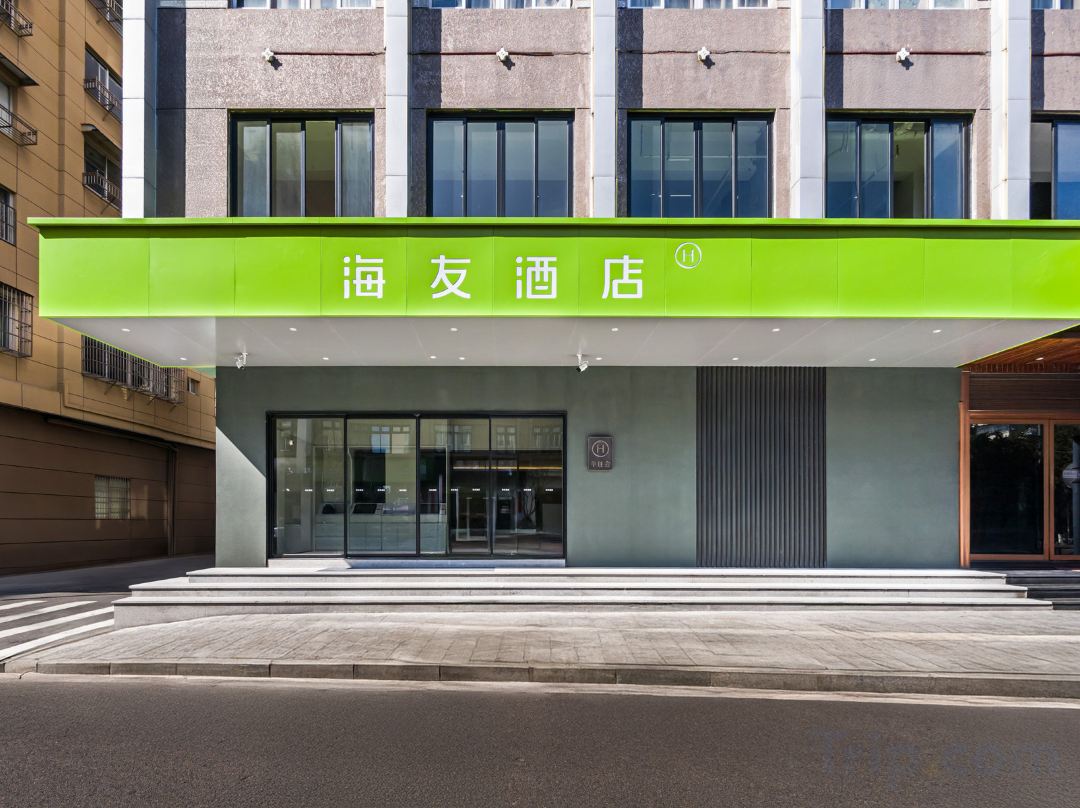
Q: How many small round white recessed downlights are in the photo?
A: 14